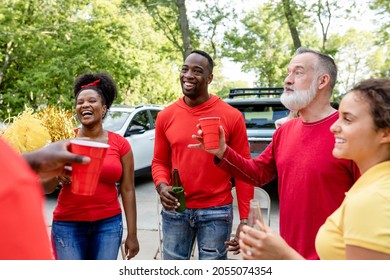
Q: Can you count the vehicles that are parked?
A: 2